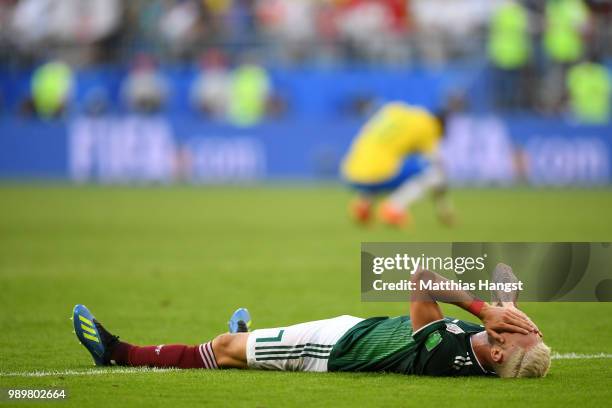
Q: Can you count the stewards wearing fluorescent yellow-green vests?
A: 5